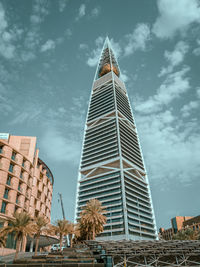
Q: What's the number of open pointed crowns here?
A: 1